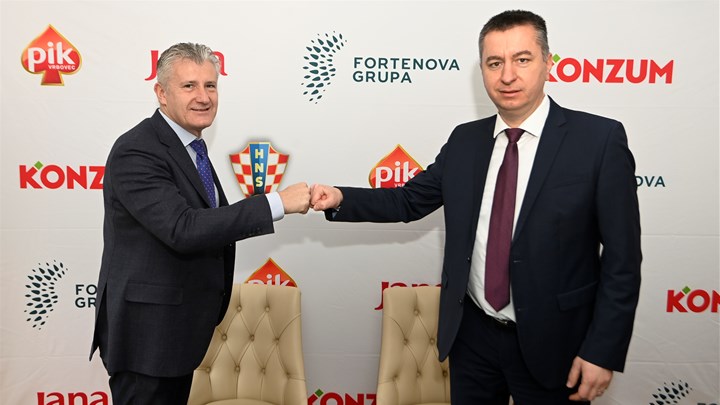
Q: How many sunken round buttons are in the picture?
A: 15